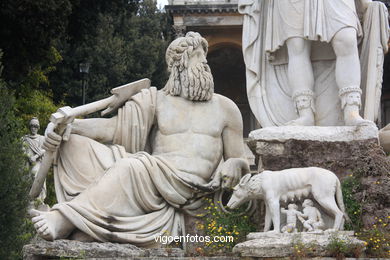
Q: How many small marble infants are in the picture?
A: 2